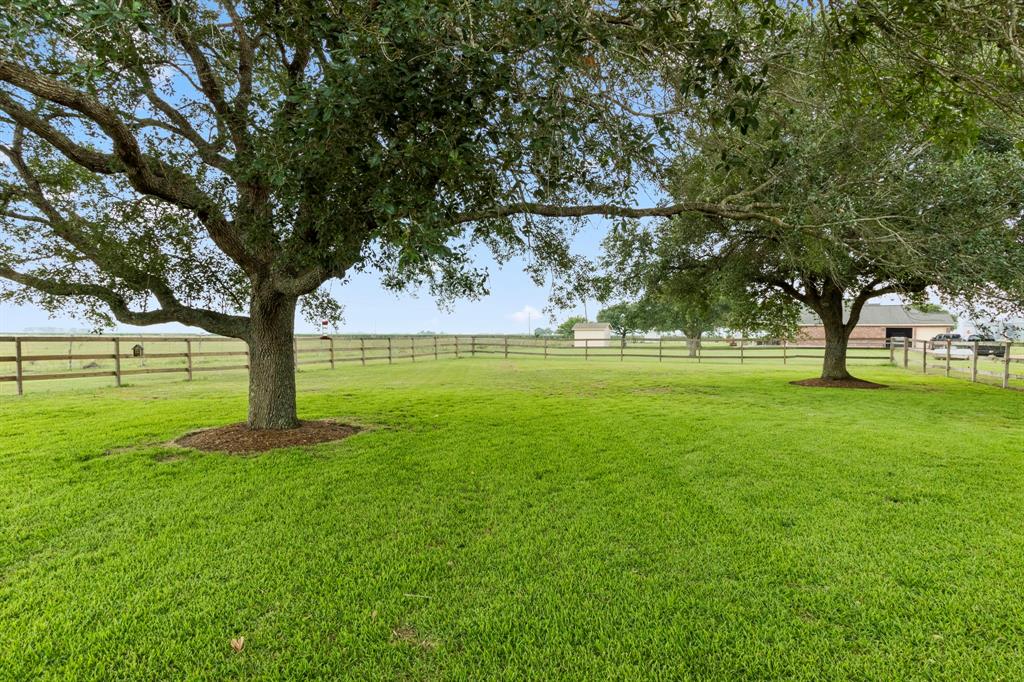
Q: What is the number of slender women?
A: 0